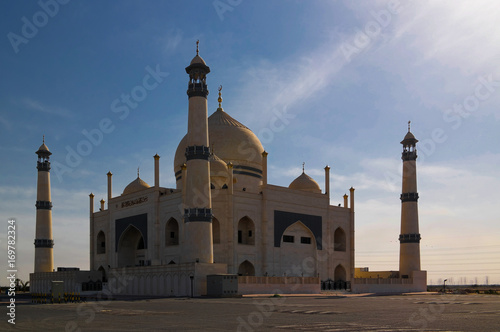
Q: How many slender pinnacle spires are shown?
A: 10